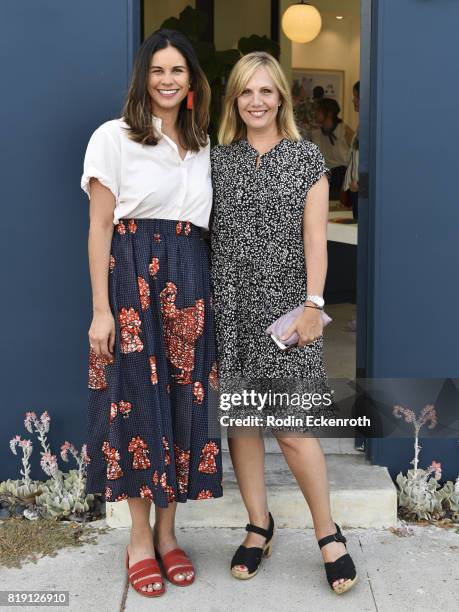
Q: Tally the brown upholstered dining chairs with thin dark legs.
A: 0